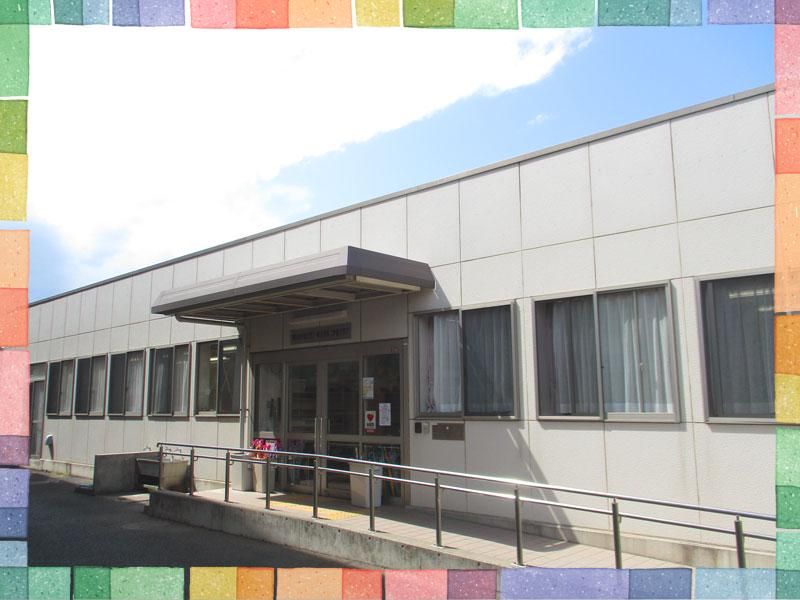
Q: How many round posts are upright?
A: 10